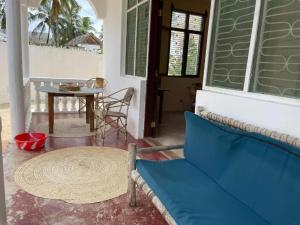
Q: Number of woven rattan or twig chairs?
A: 2